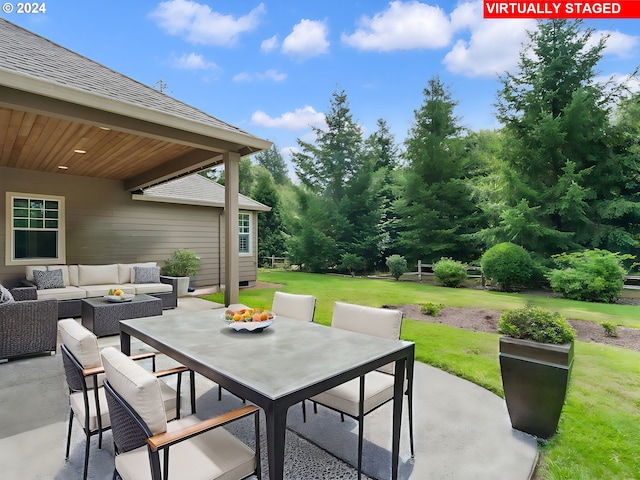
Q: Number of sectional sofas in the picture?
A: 1